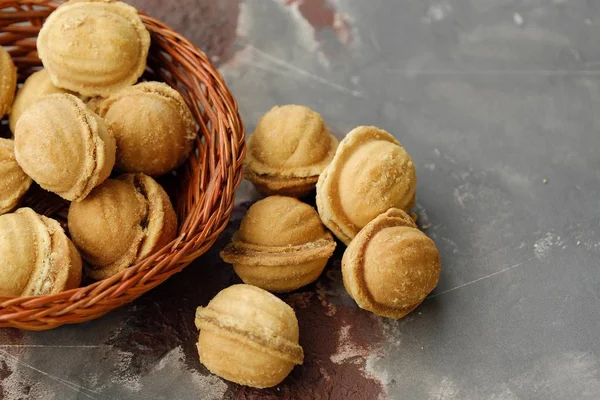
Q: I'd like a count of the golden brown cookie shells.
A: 13